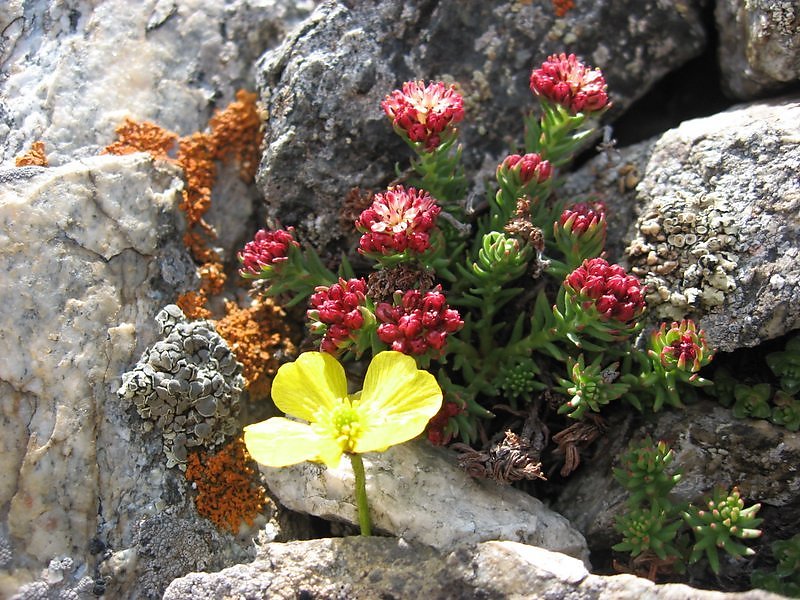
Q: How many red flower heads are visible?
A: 11